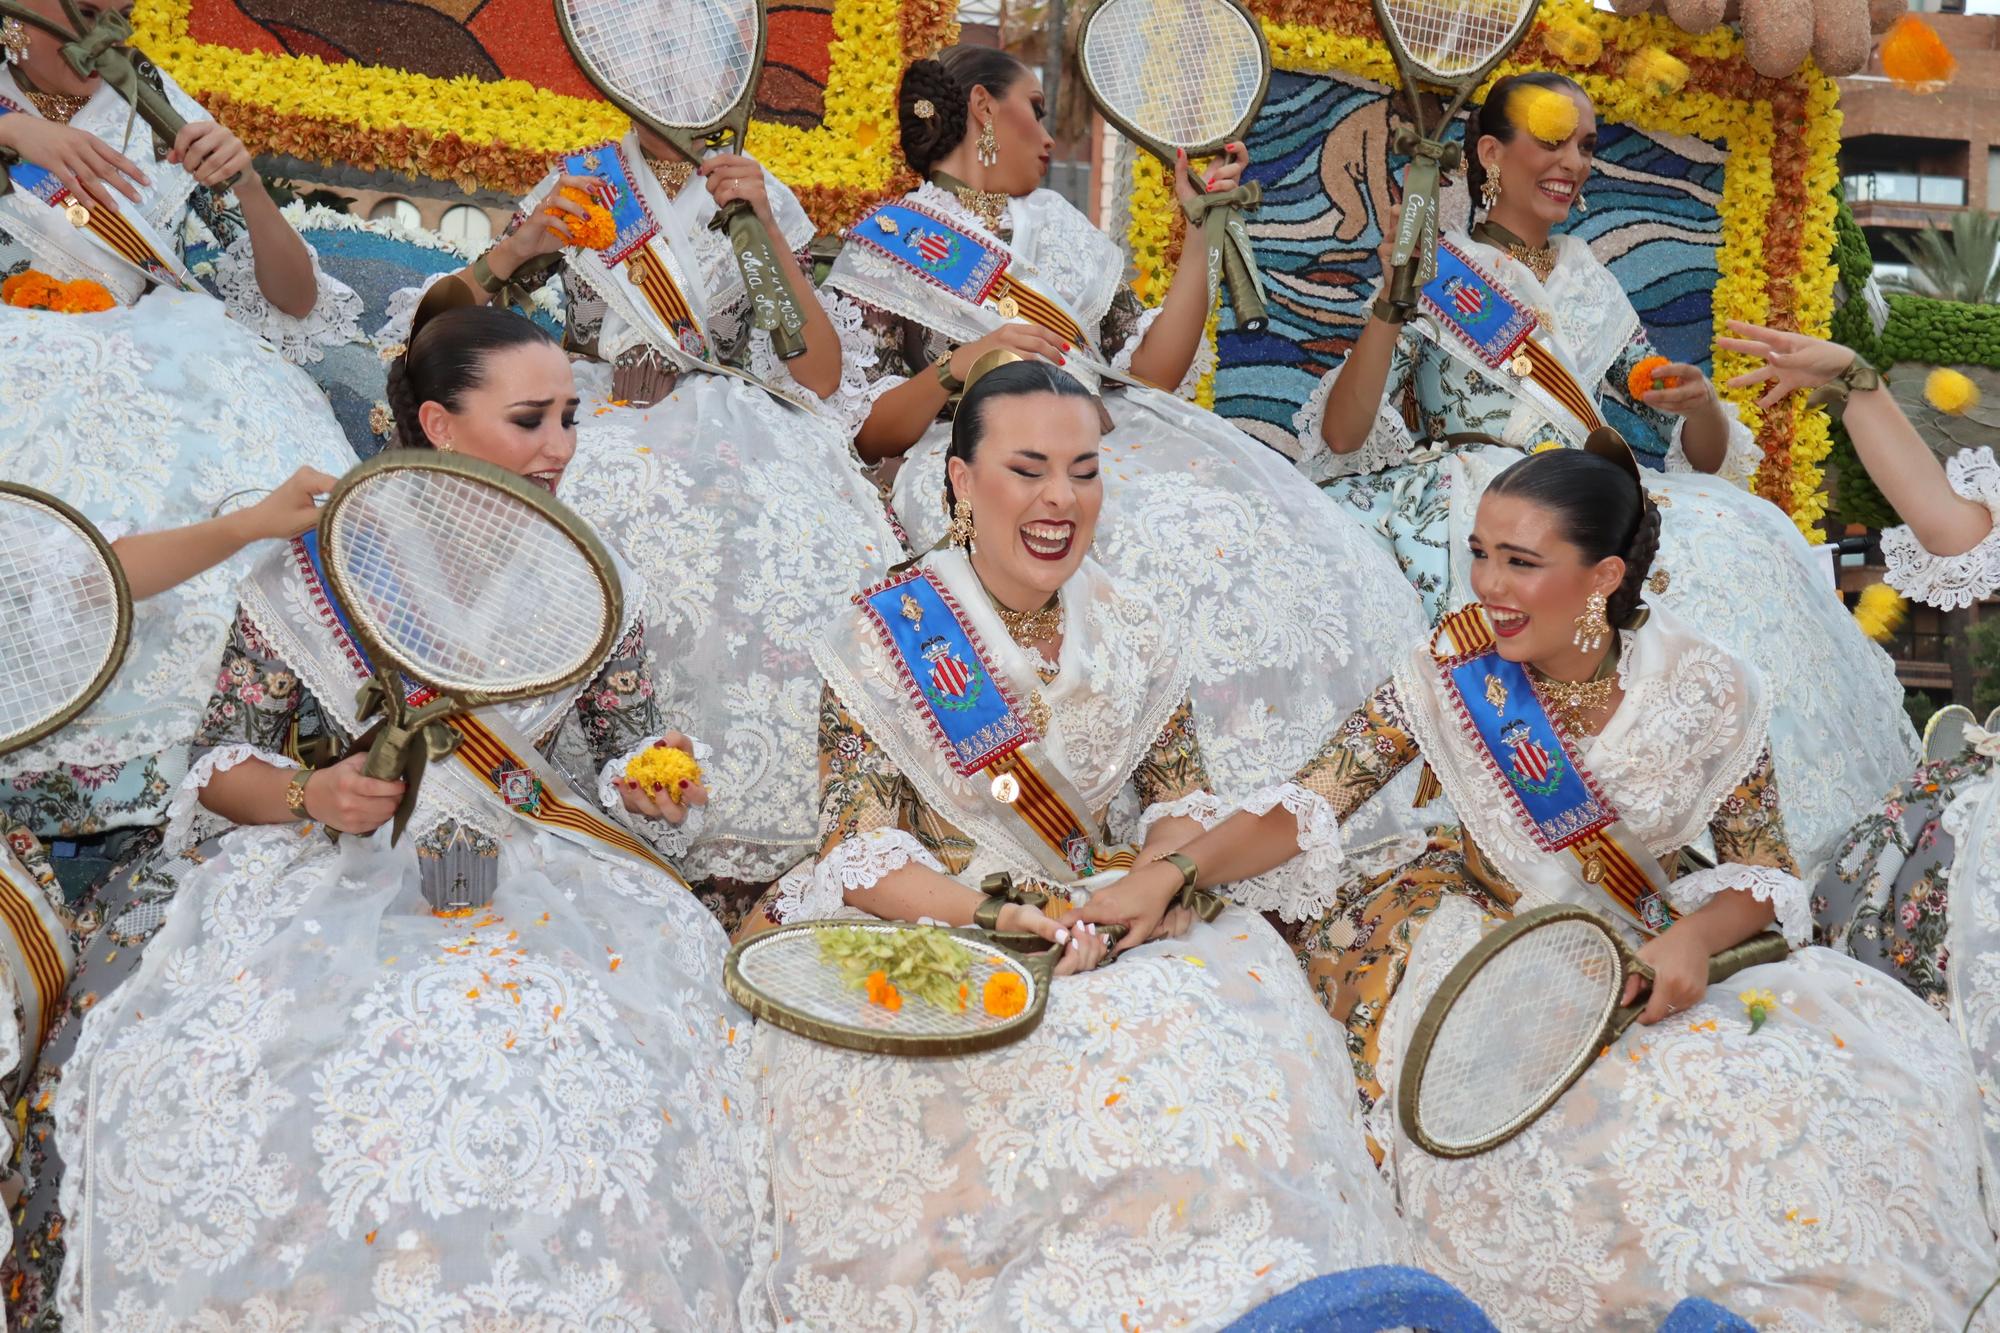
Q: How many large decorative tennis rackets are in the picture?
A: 8